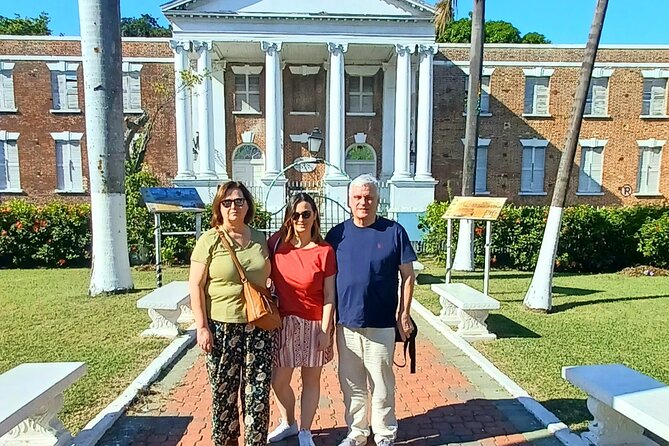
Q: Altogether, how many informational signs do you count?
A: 2